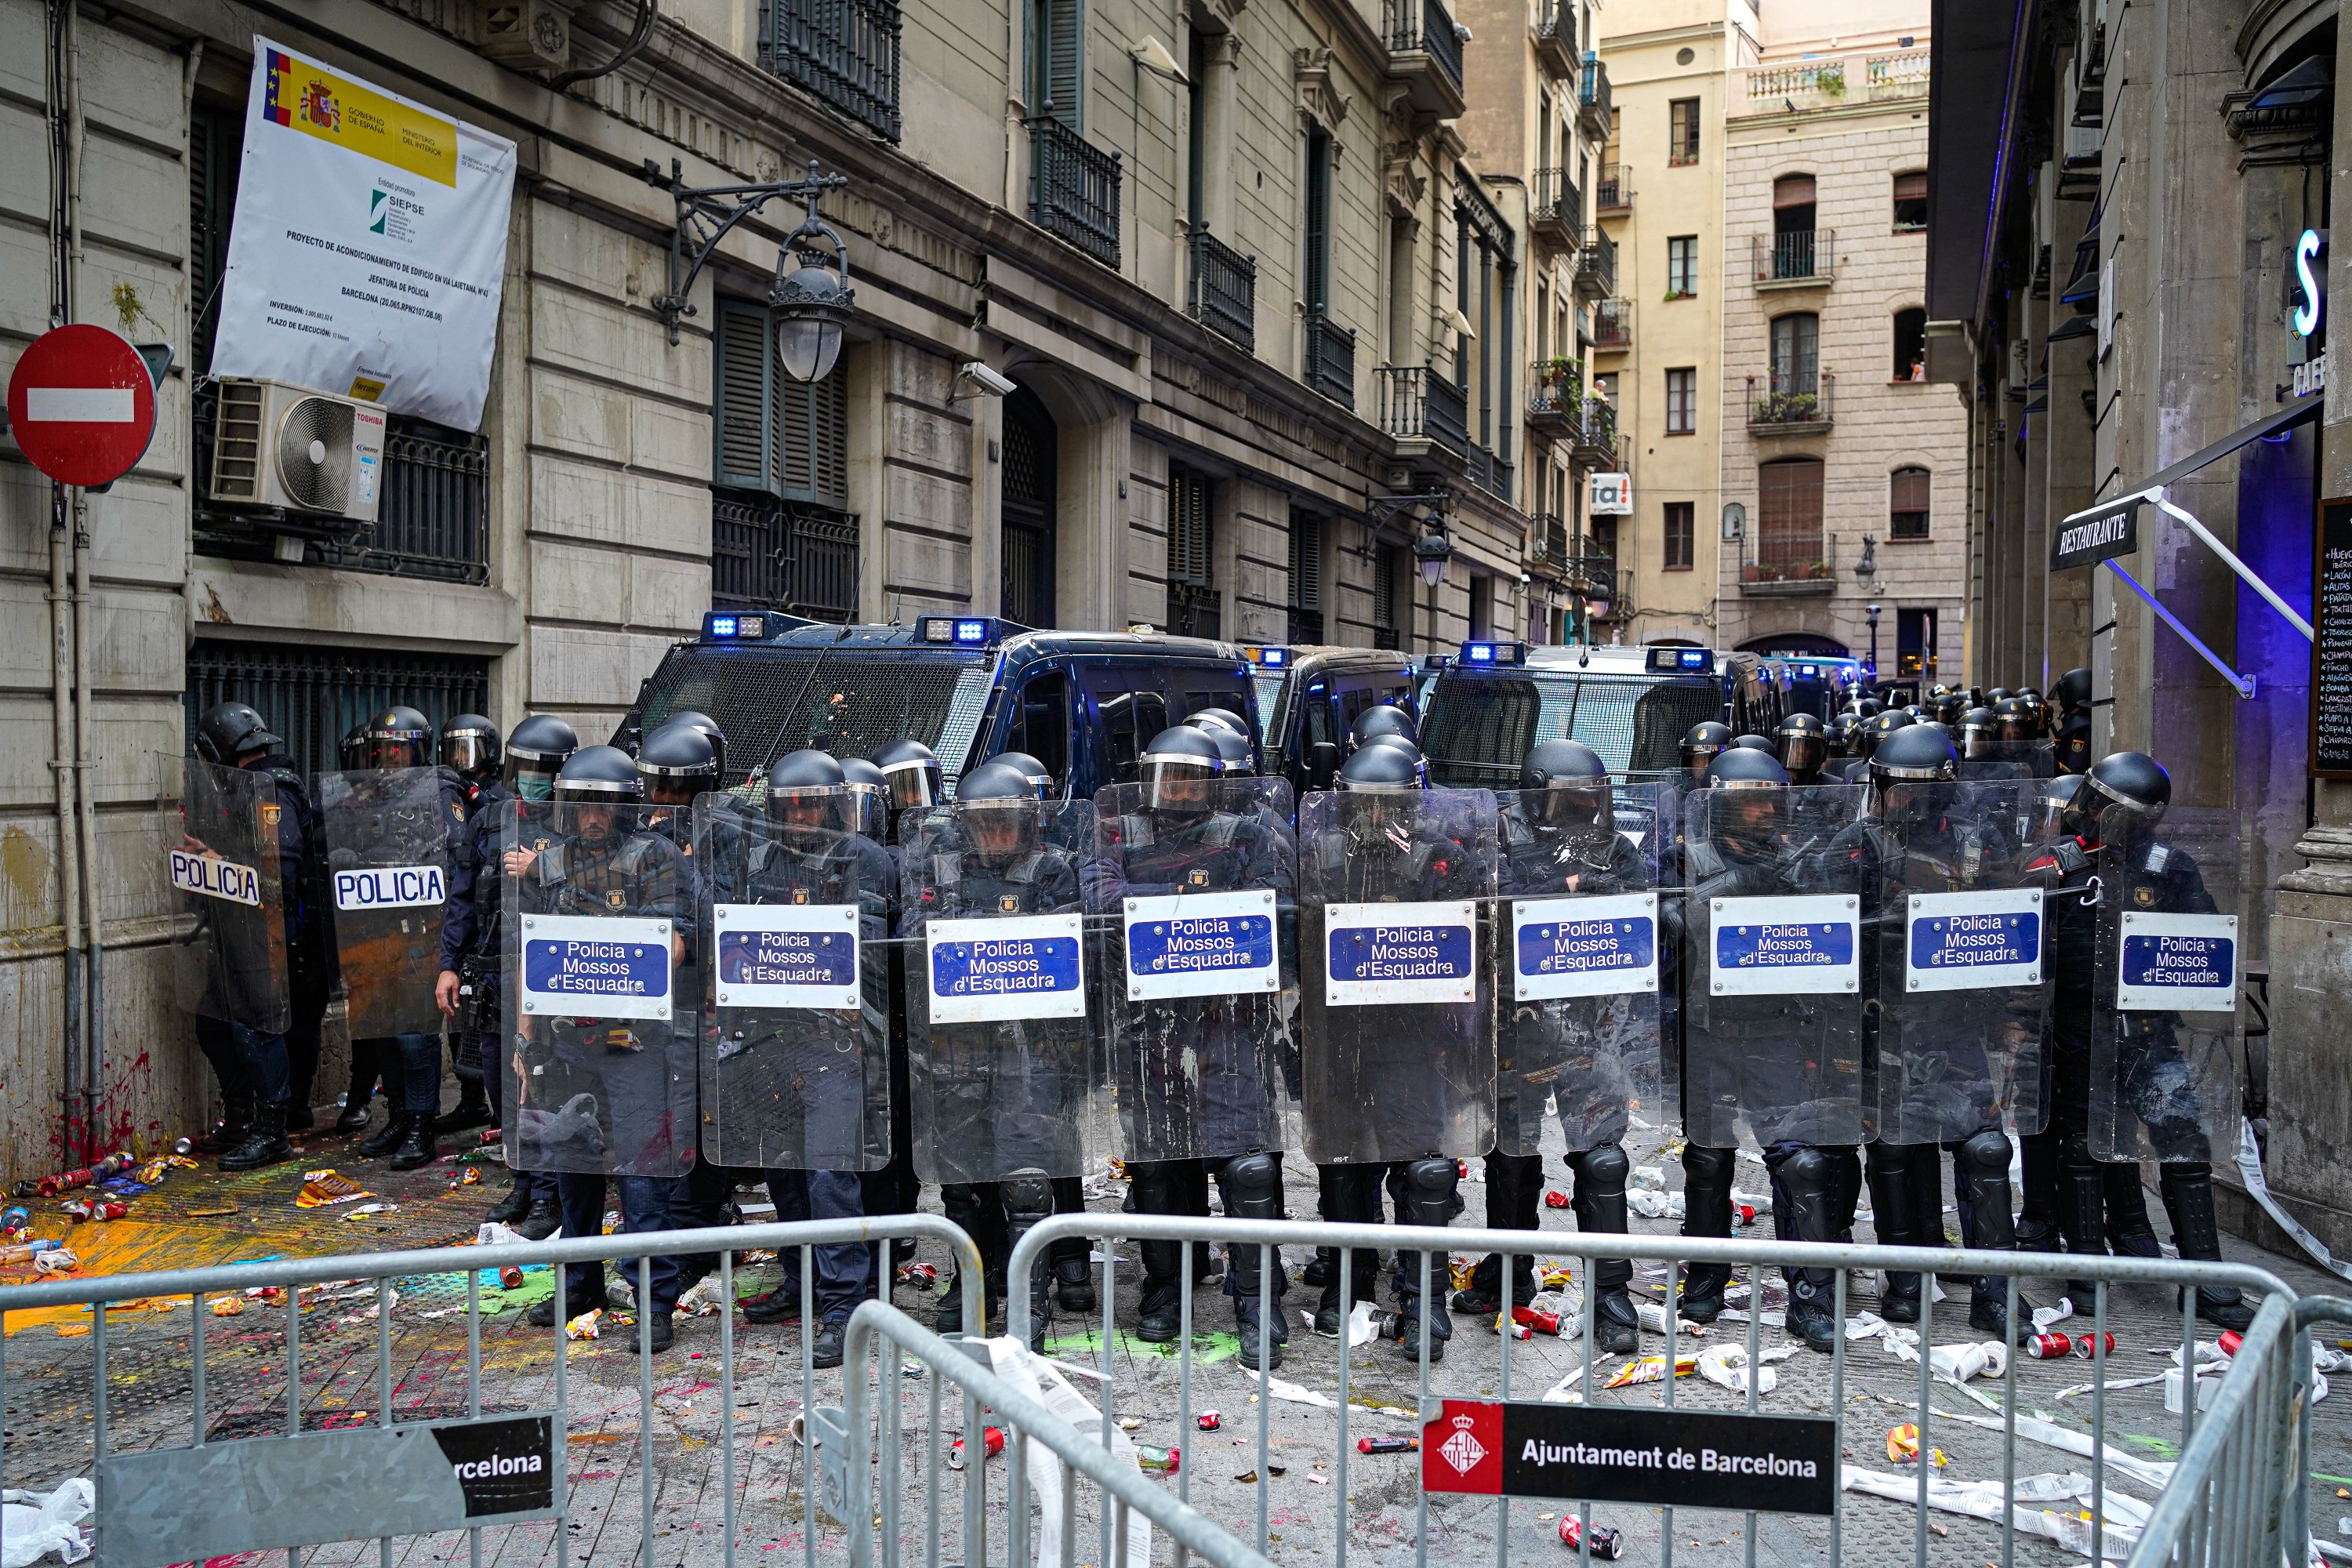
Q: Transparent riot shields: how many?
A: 11